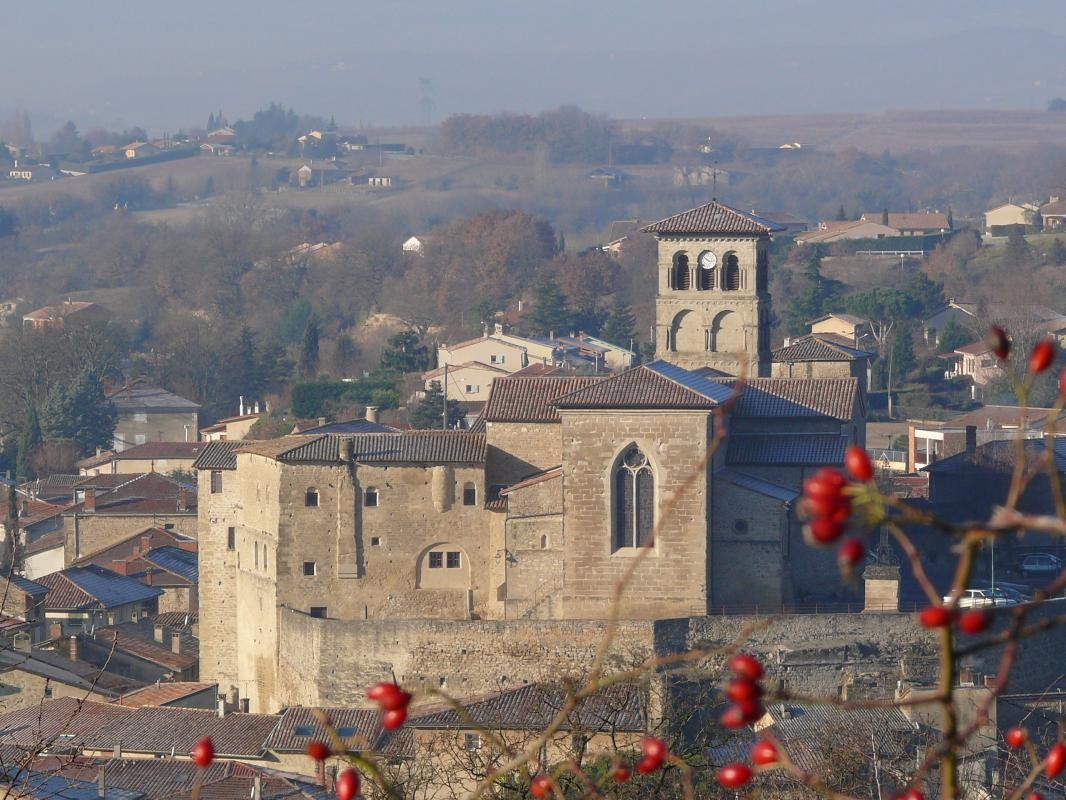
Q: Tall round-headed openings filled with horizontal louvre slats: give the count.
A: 3